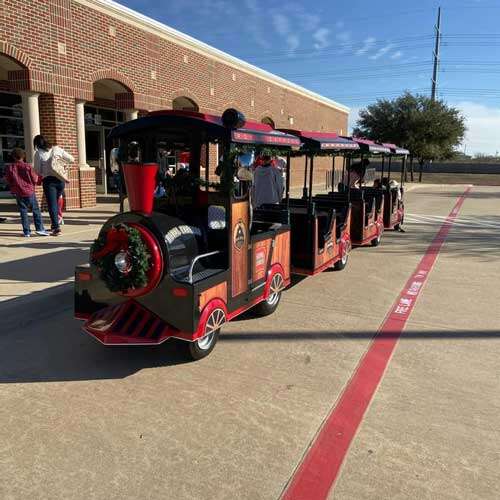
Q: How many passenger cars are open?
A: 3